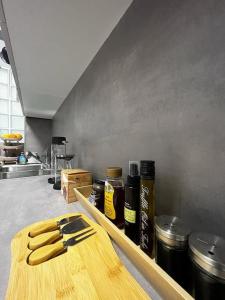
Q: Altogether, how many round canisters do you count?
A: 2